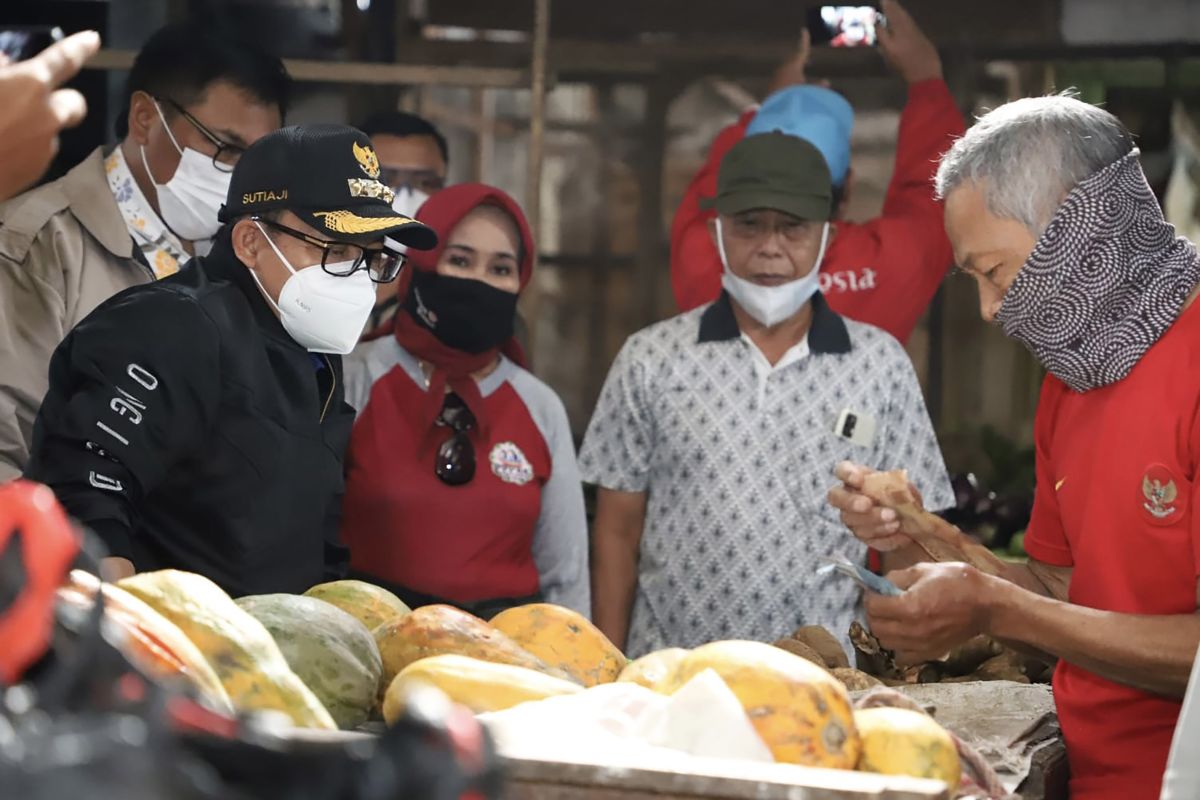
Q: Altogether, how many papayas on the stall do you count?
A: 10